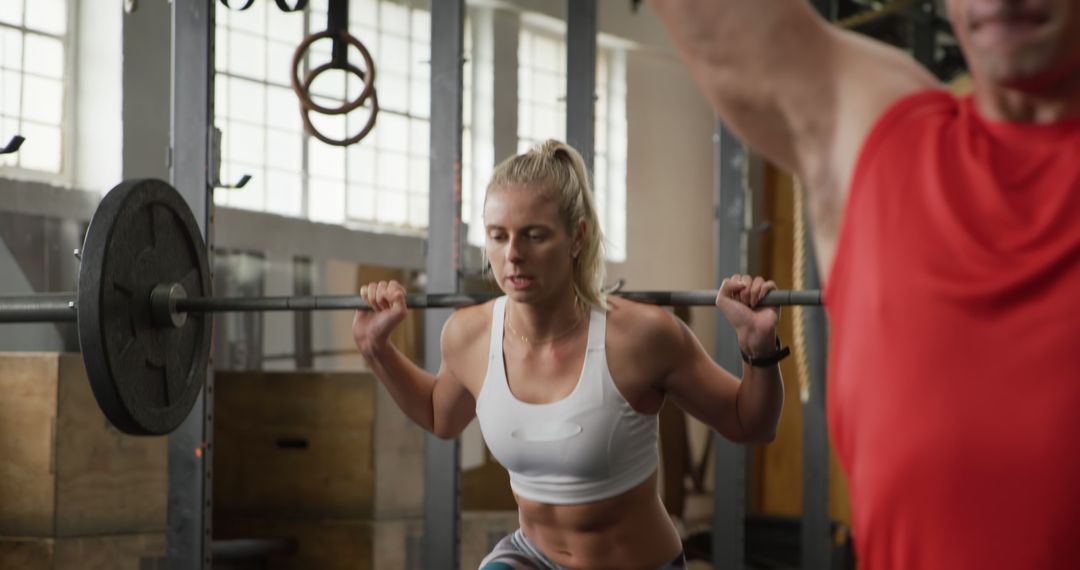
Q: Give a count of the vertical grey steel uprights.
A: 5